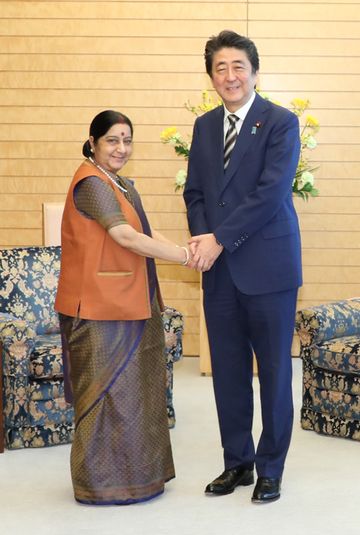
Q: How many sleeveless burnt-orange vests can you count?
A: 1